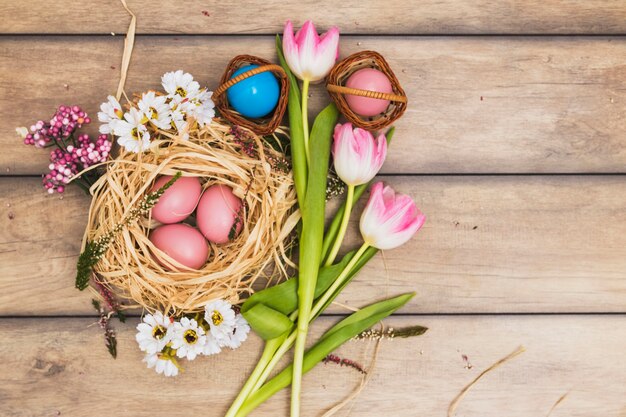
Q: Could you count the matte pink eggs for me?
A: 4